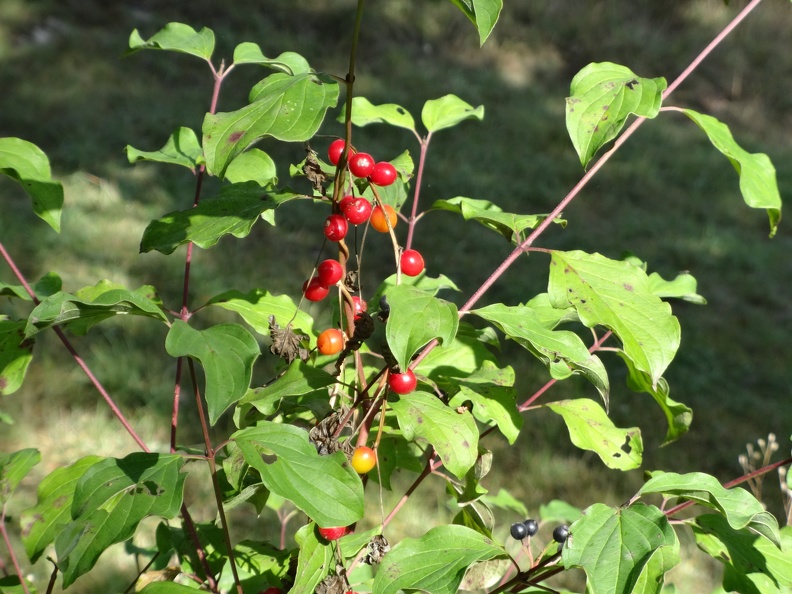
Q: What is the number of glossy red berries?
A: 12